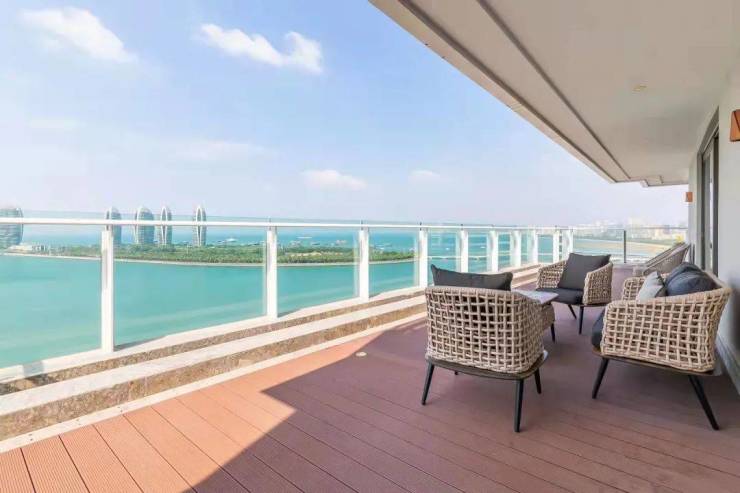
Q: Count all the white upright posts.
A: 10